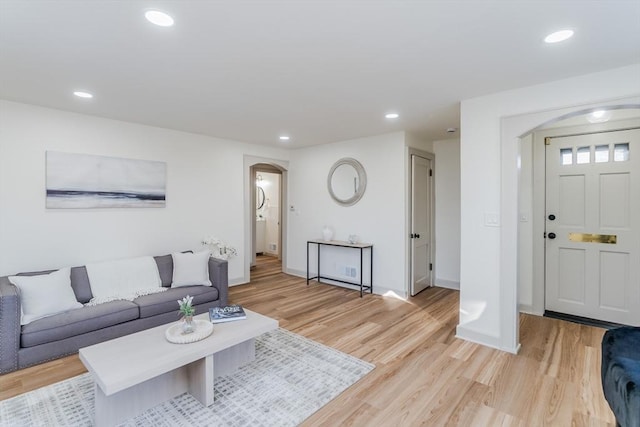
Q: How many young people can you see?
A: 0